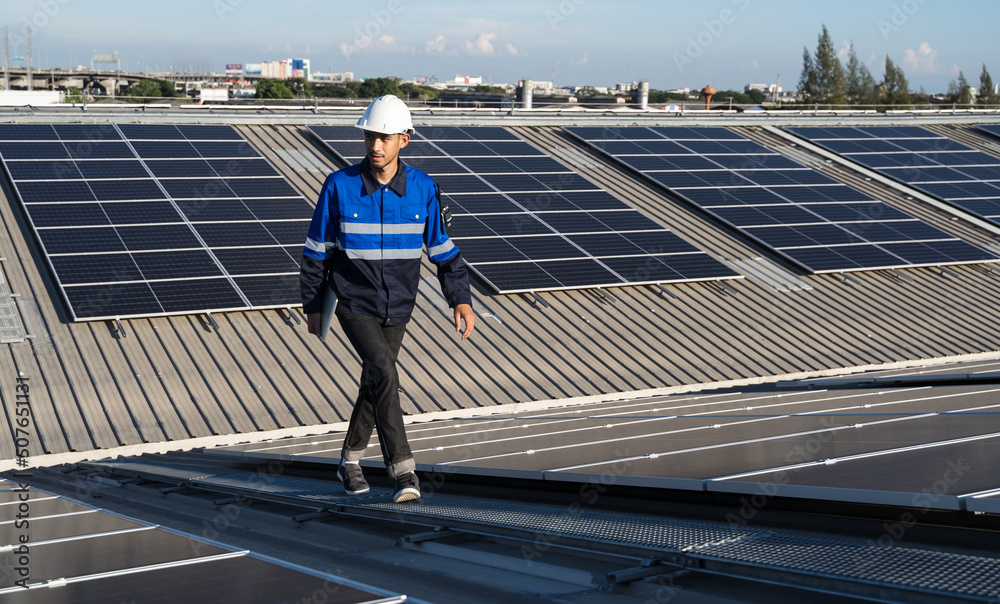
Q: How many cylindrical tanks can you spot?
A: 2